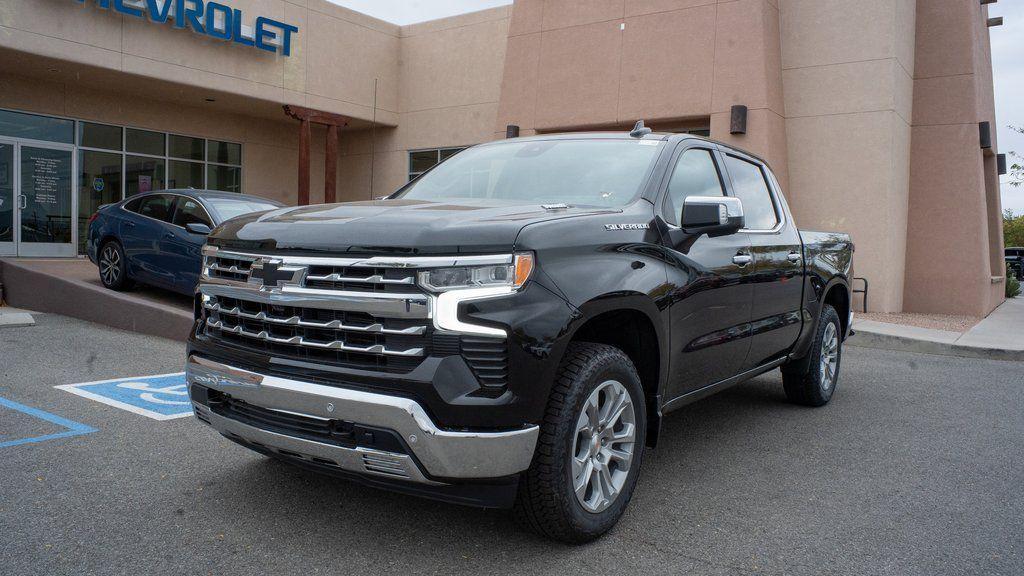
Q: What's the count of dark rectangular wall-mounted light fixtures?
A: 4